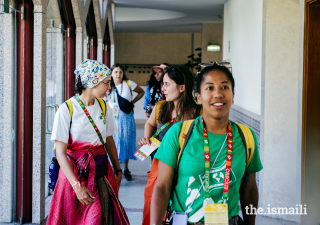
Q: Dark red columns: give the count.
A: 4